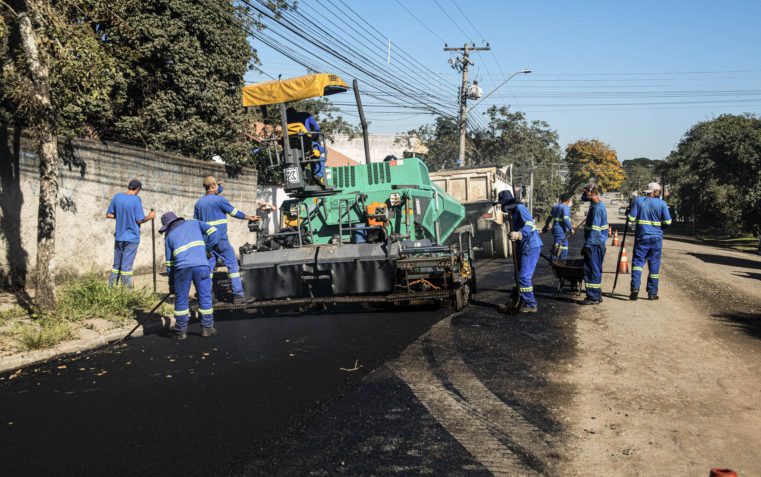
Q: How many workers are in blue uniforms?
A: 8